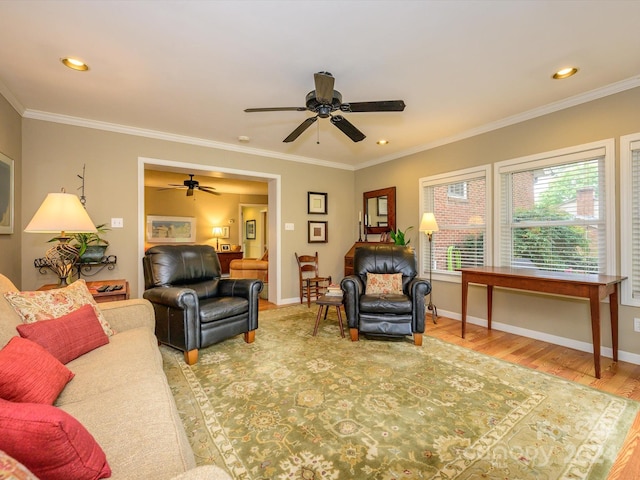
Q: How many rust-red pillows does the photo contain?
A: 3